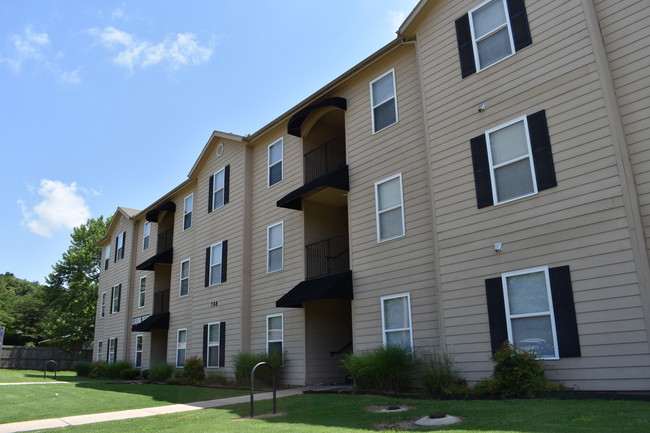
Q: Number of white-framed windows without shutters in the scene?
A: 15